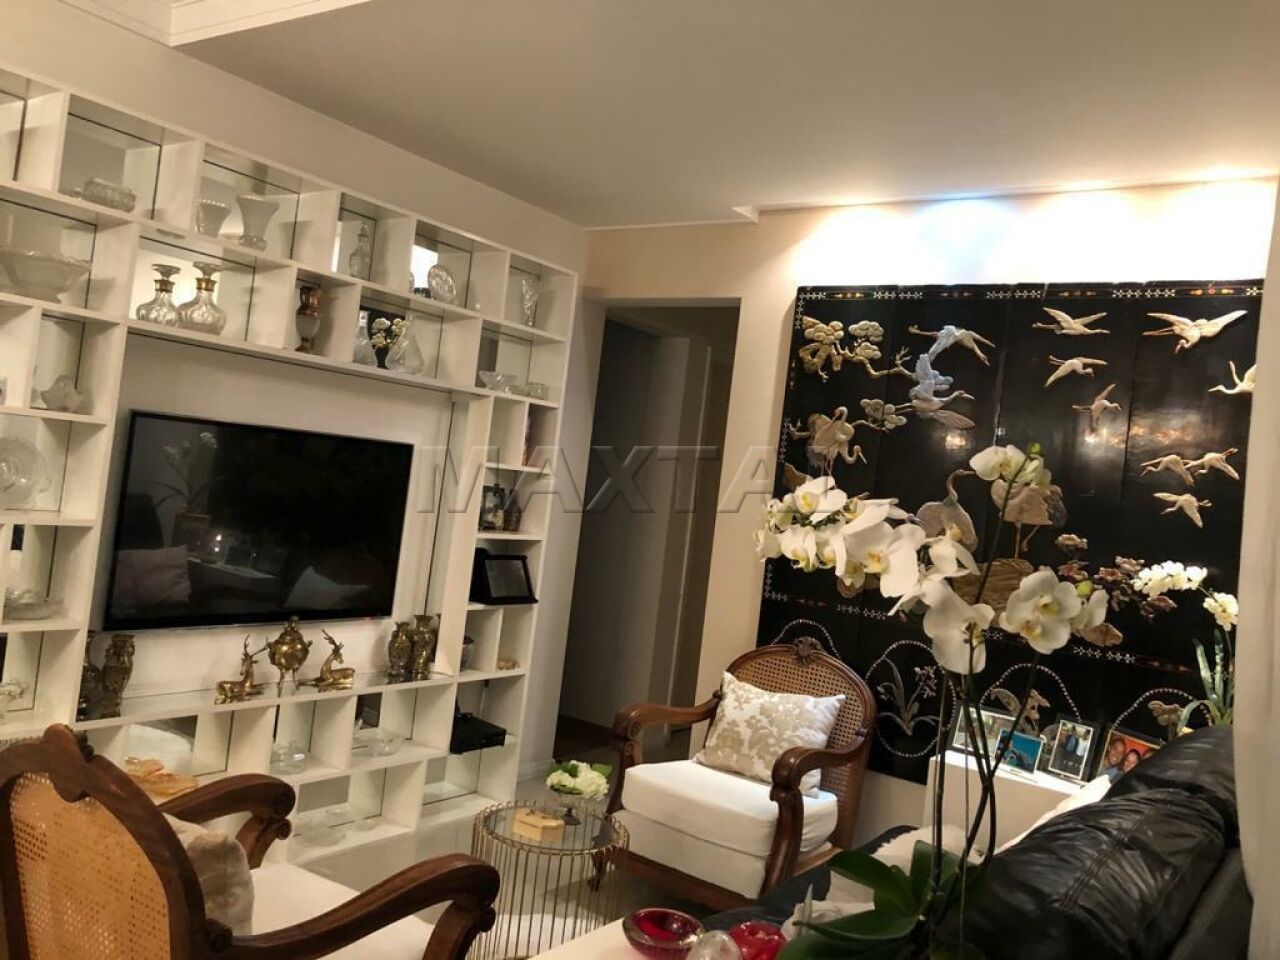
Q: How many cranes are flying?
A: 10